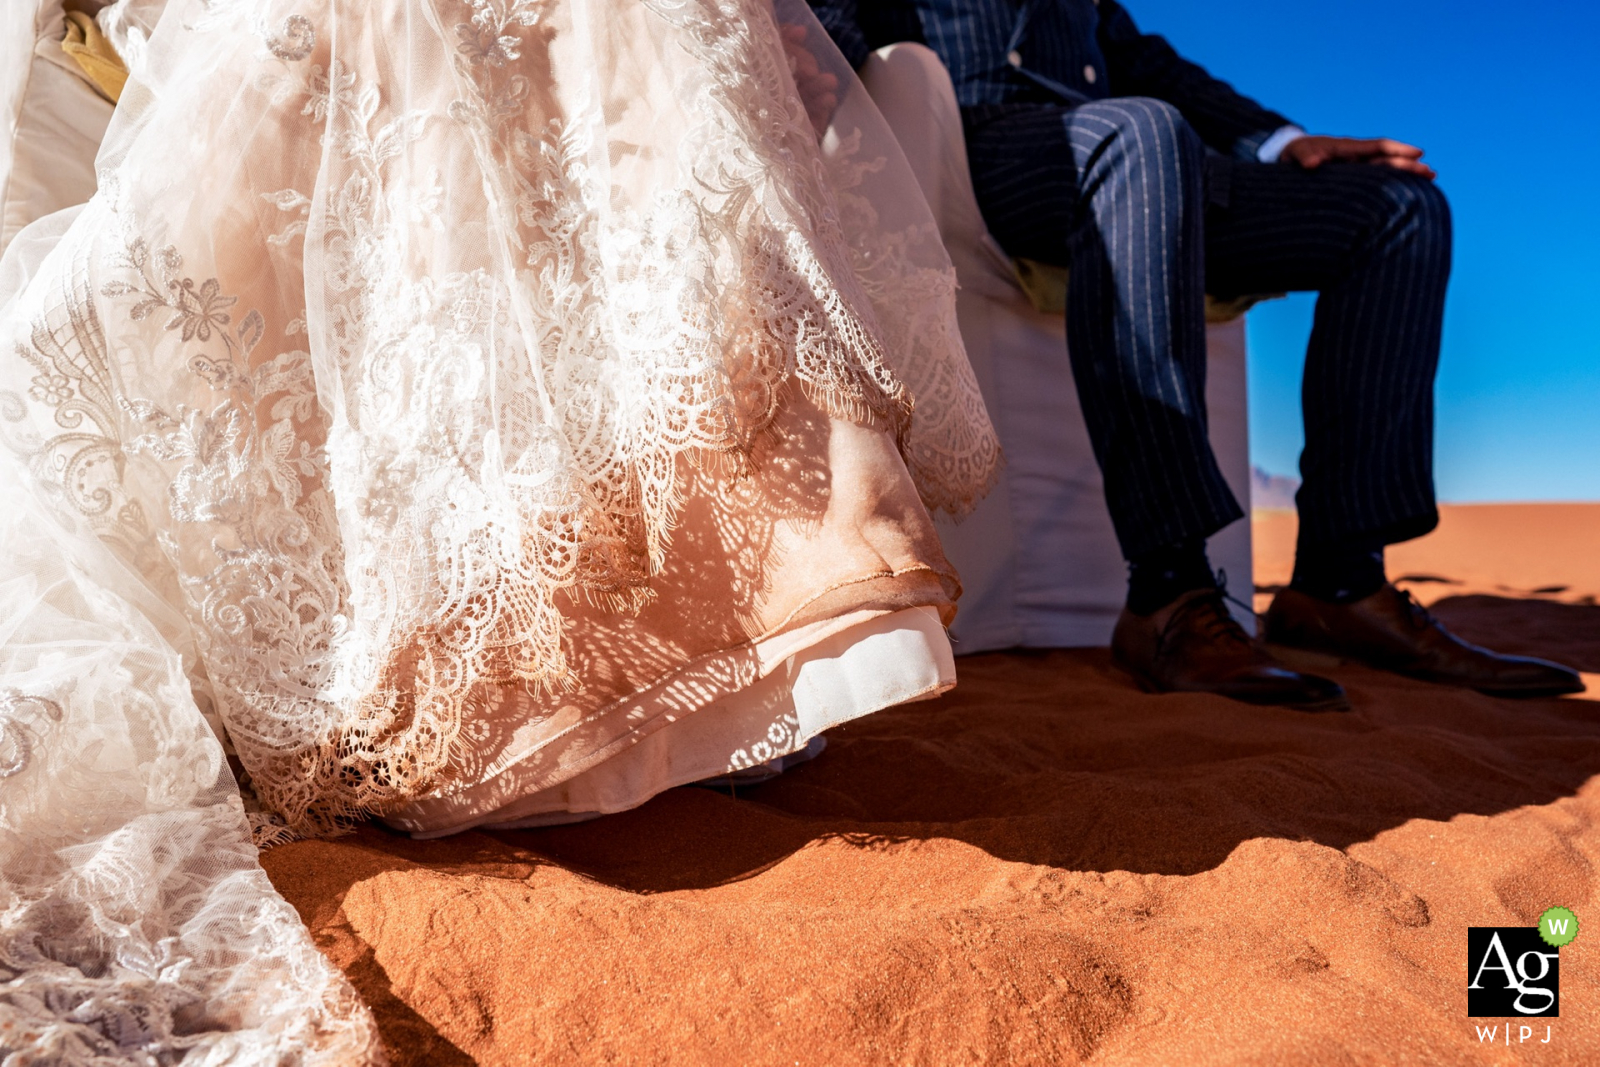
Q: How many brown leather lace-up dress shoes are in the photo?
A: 2